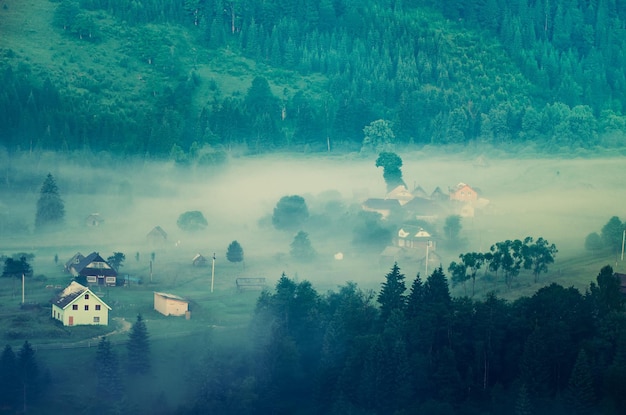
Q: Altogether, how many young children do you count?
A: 0